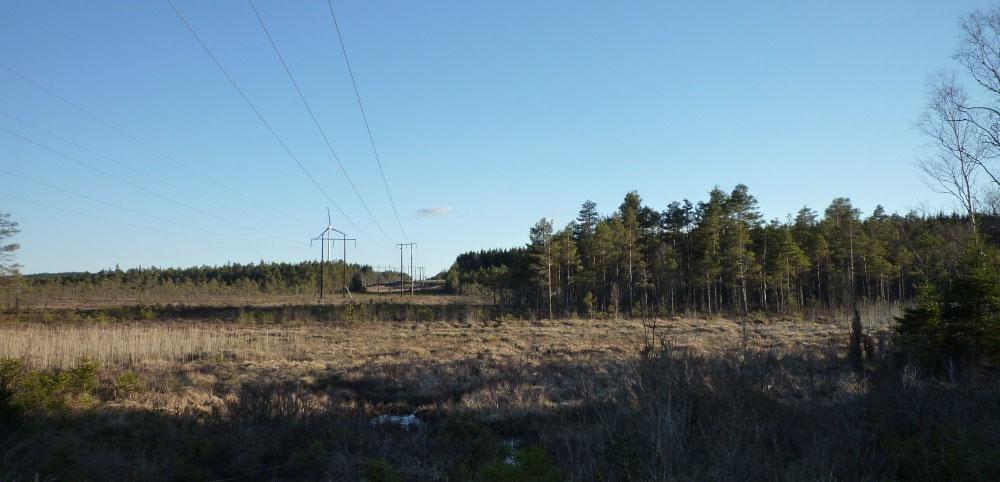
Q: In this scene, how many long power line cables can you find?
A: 8